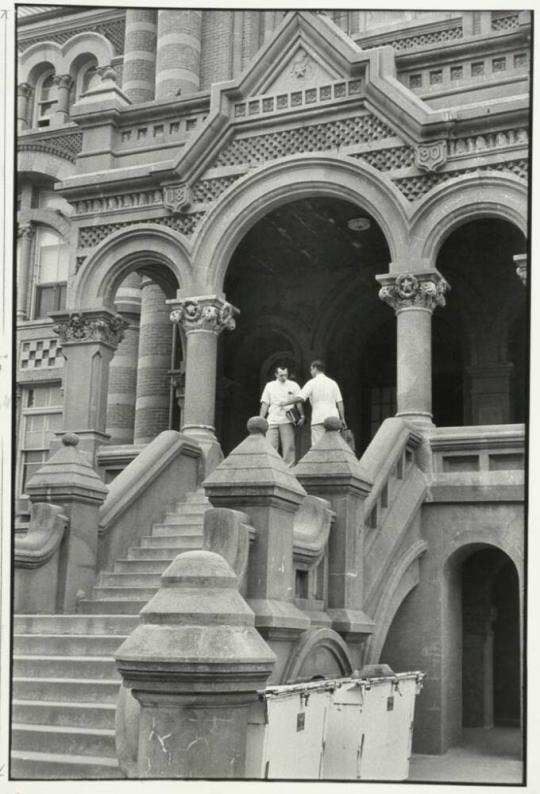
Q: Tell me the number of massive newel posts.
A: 4